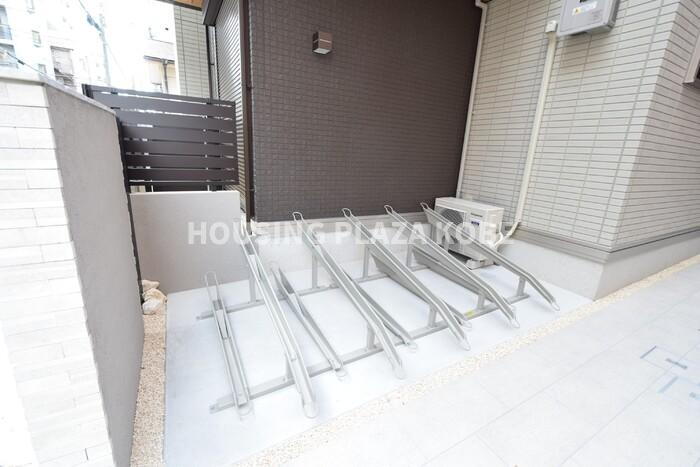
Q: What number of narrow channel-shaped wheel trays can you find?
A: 10